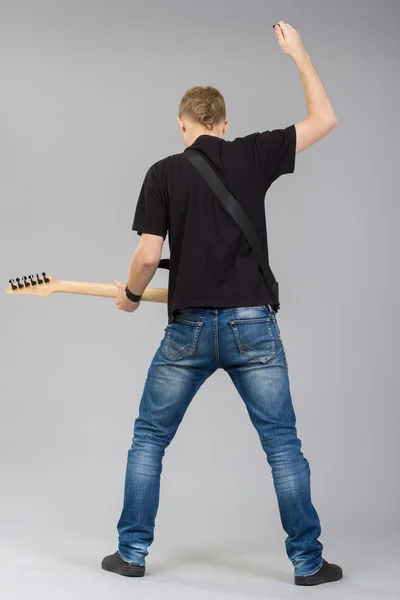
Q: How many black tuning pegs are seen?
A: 6